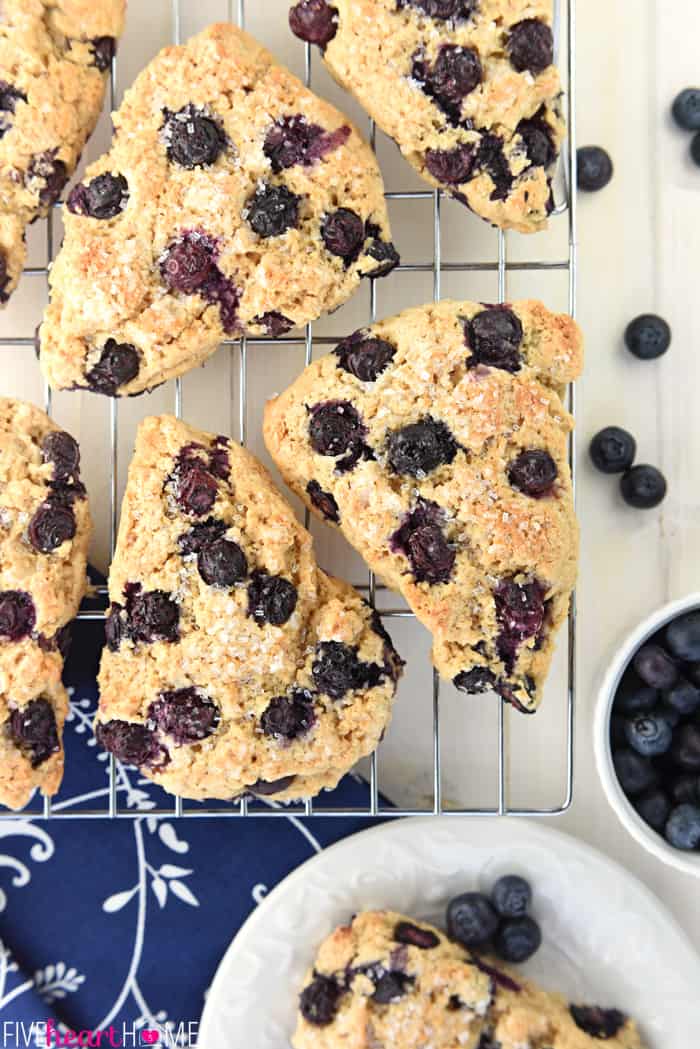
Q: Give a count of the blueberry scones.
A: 7